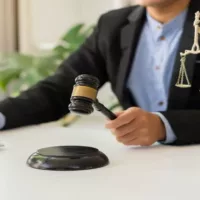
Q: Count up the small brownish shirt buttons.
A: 4